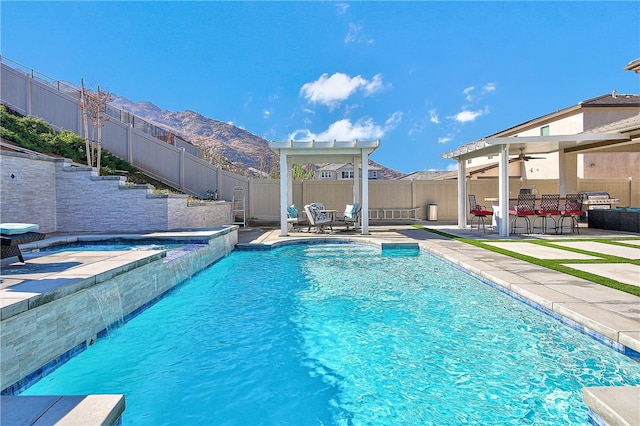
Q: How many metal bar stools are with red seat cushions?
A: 4